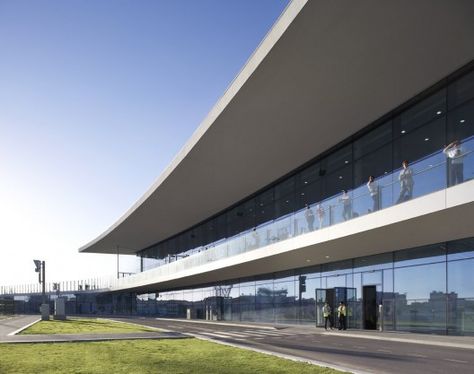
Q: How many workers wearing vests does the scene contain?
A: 2